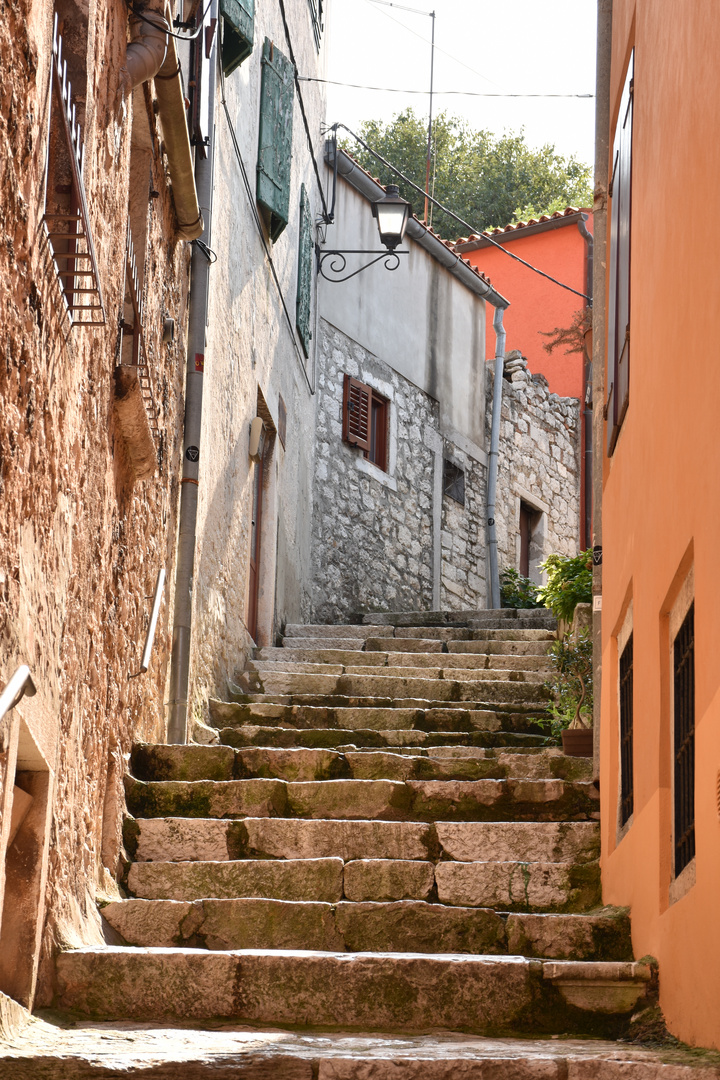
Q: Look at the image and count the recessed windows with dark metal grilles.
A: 2